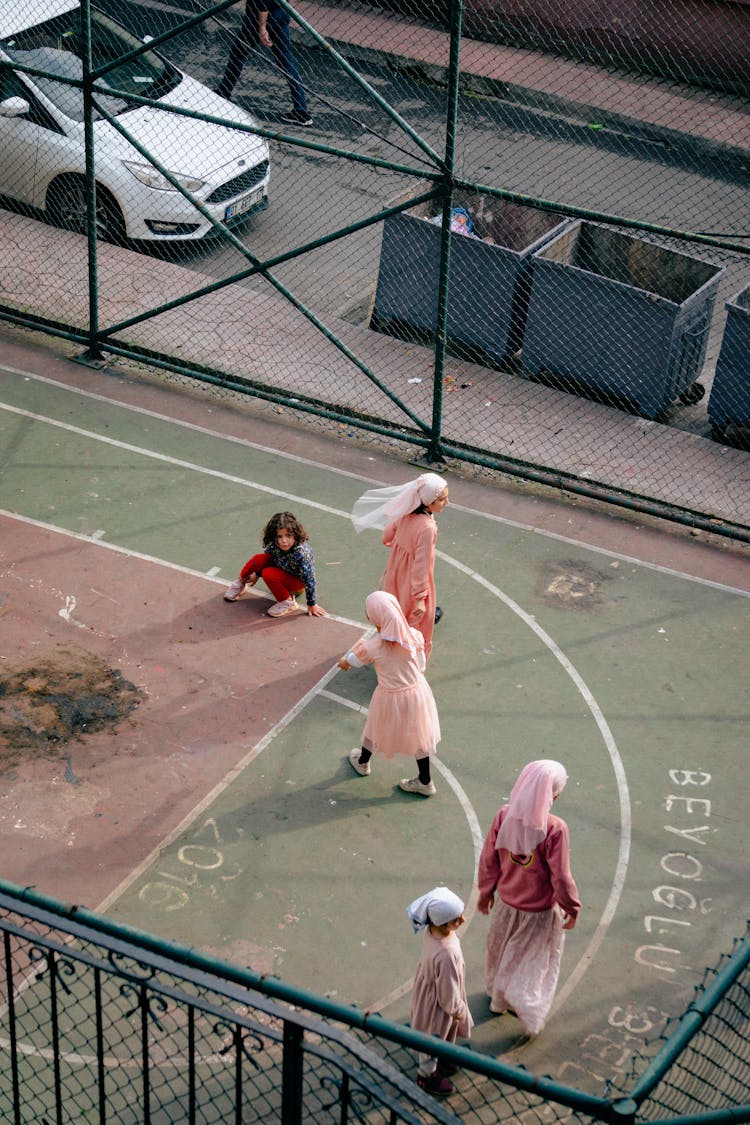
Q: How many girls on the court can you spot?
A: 5